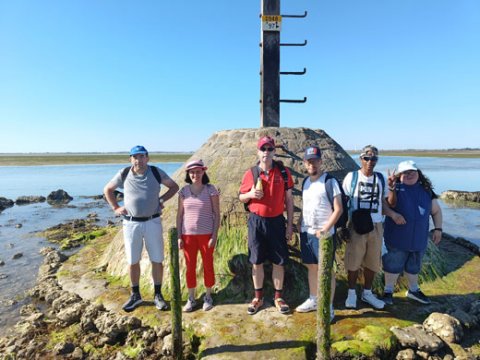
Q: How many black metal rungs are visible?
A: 4